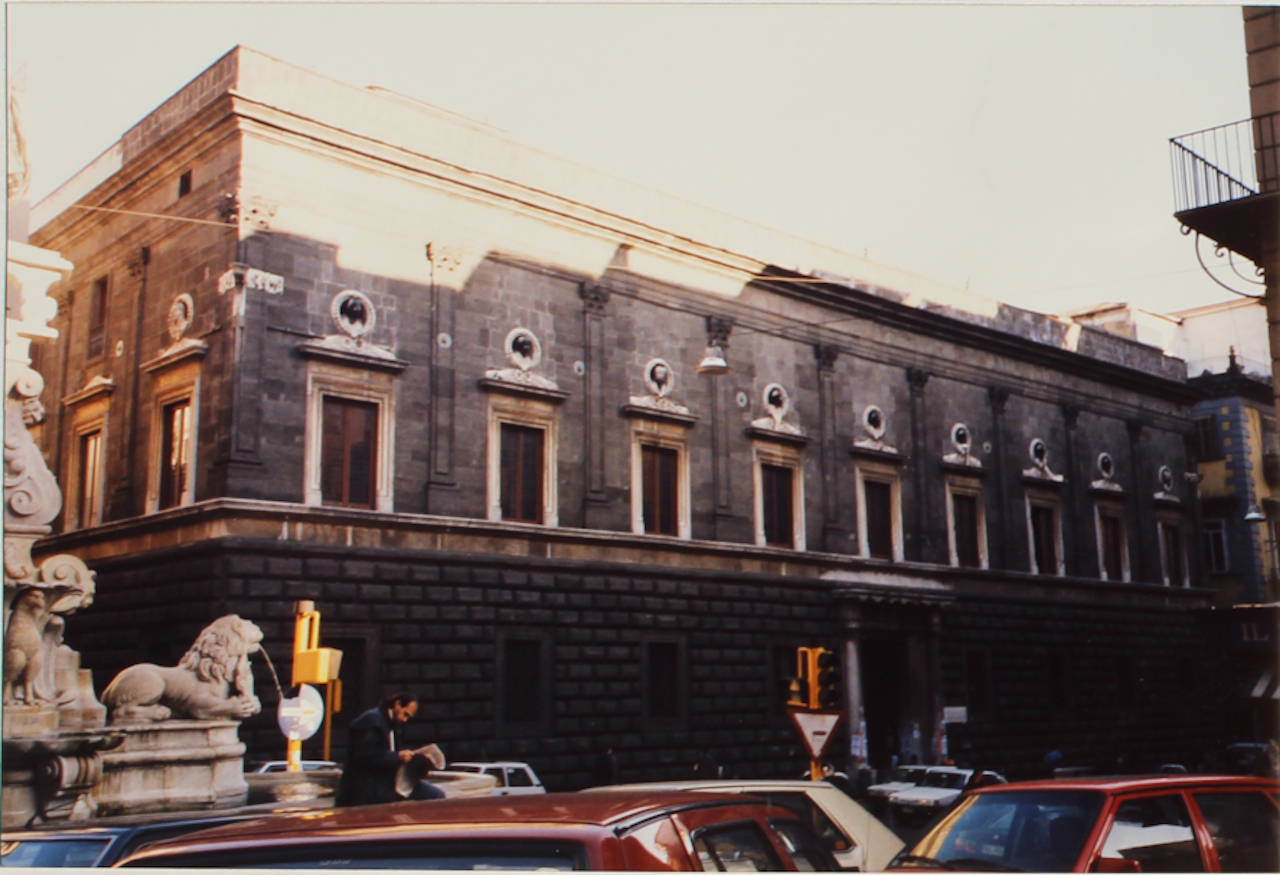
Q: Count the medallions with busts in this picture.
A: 10